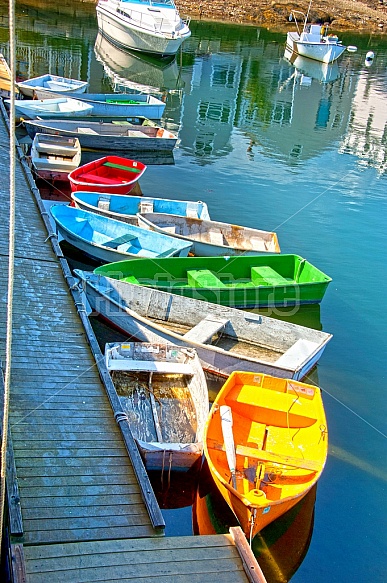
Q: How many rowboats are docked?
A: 14